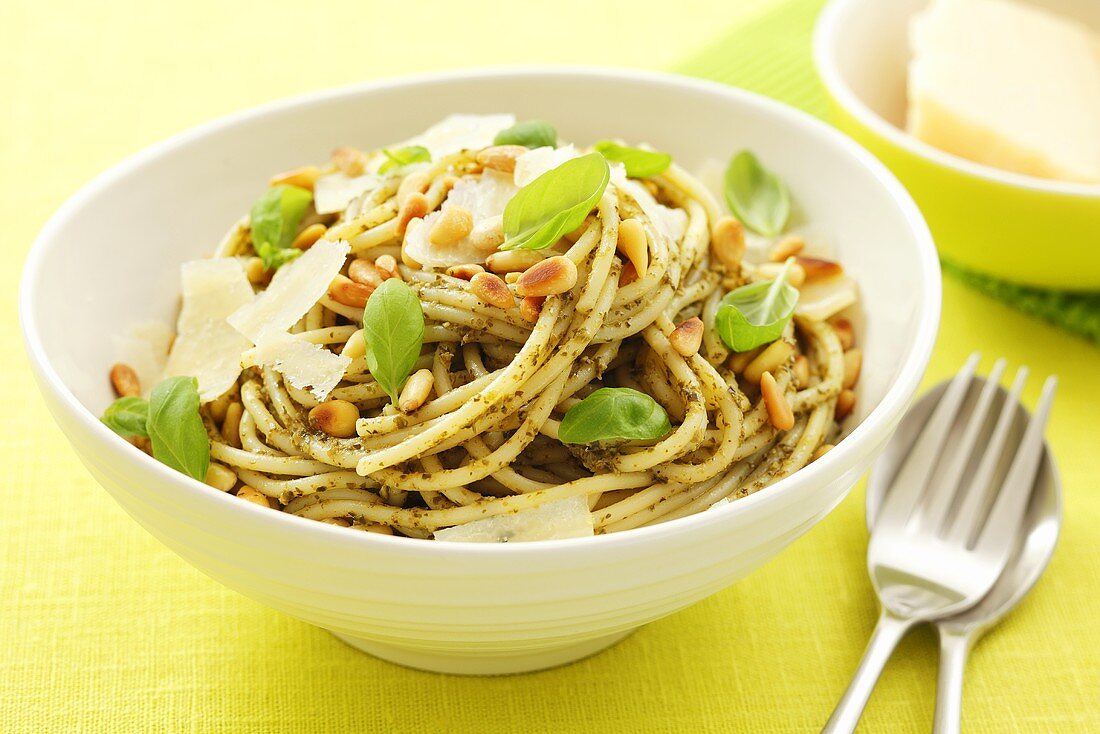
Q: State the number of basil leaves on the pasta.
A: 11